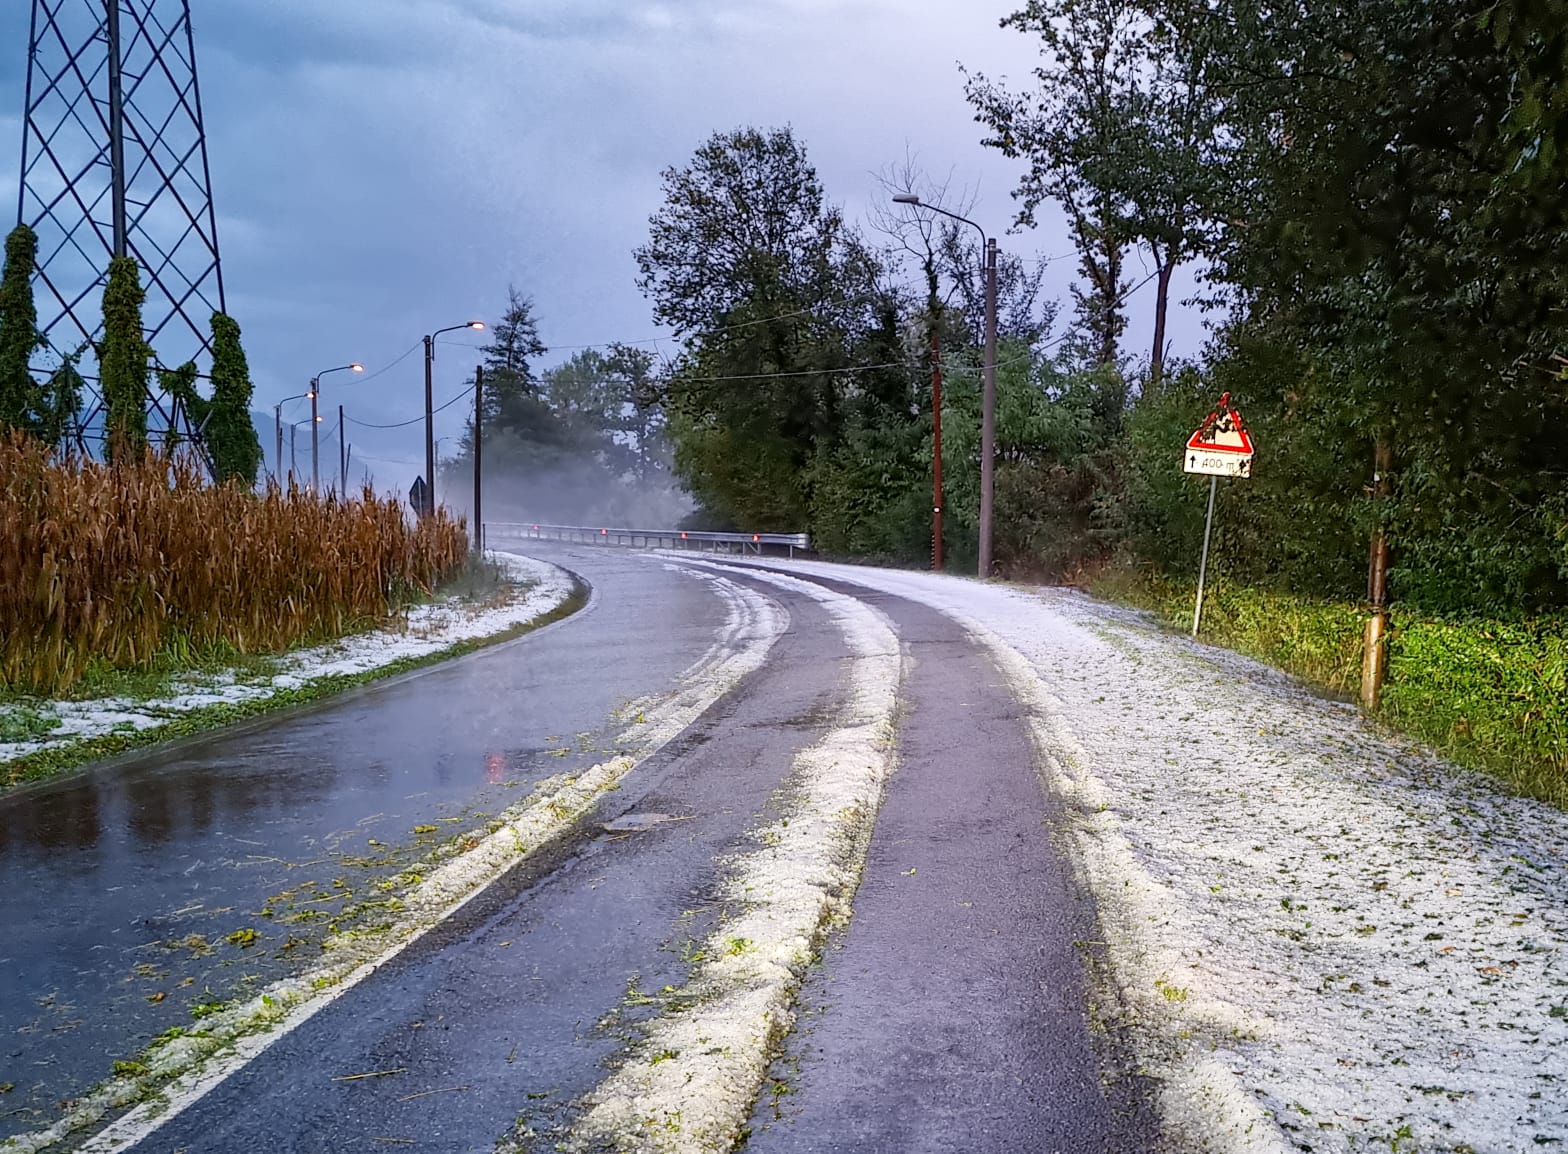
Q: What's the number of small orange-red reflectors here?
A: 4